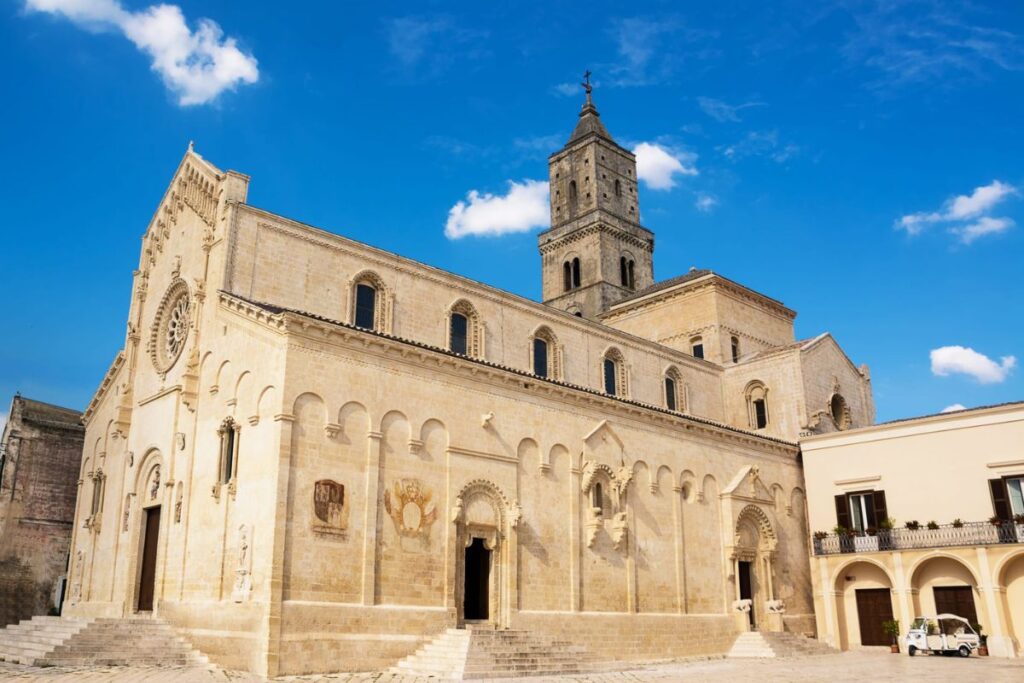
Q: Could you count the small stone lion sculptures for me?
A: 2